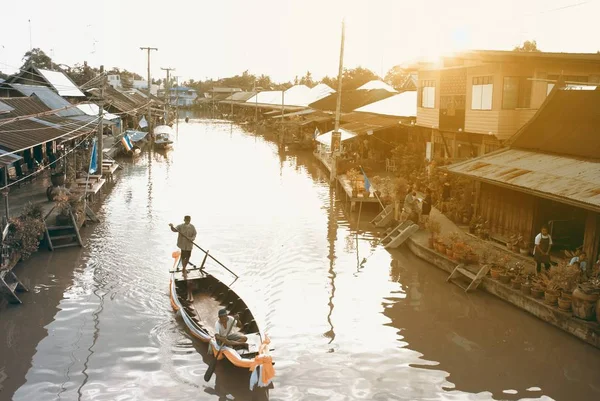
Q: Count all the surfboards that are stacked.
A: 0